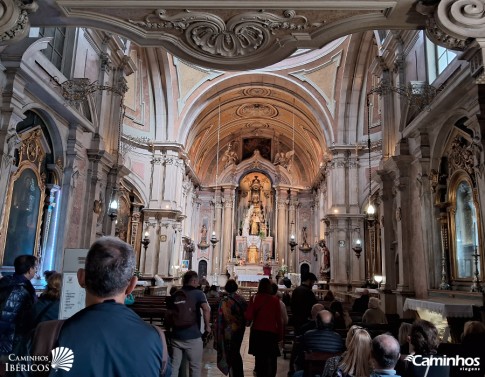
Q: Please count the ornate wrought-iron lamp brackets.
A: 2